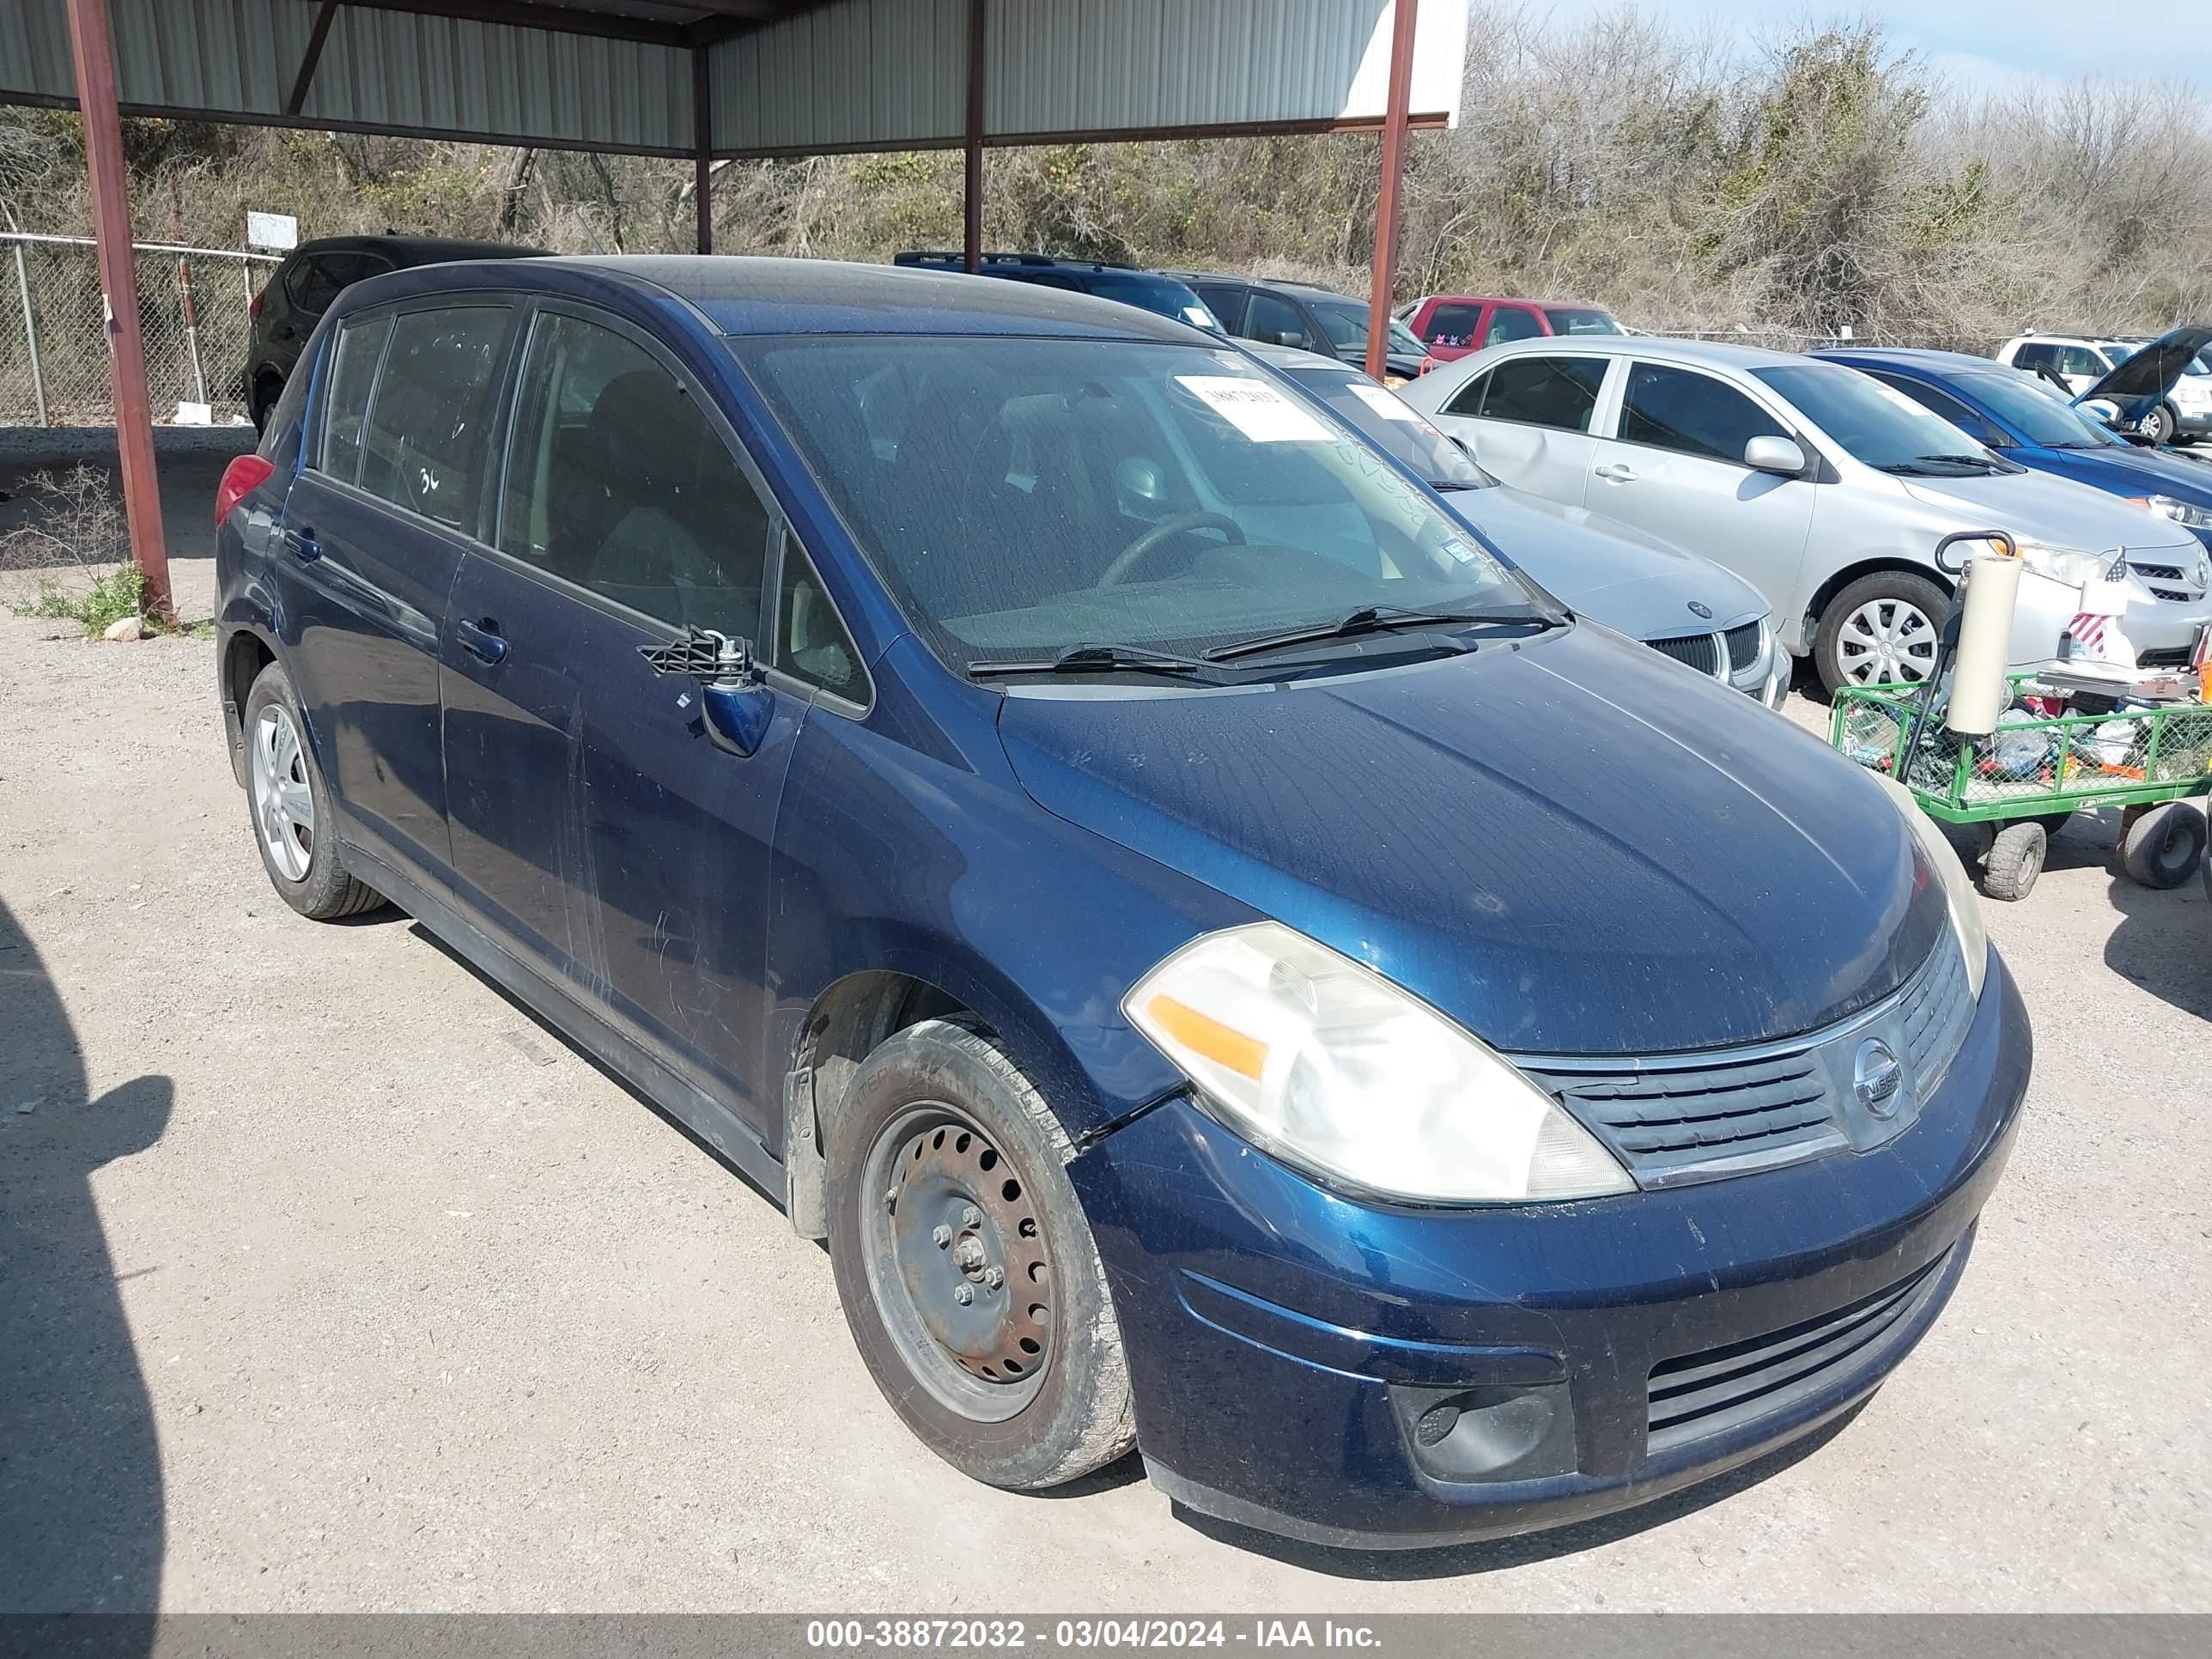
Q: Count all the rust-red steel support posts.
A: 4